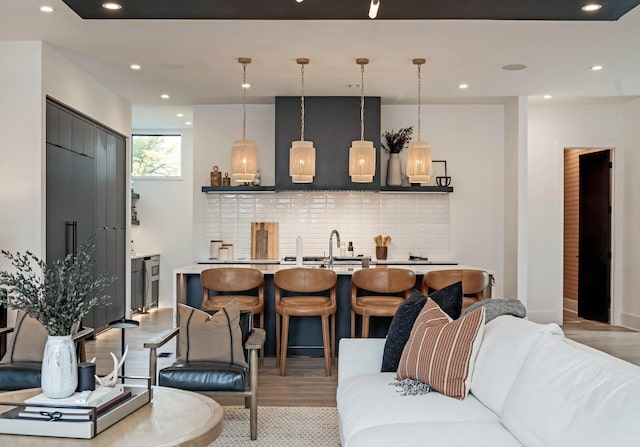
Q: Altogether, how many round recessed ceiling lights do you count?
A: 11